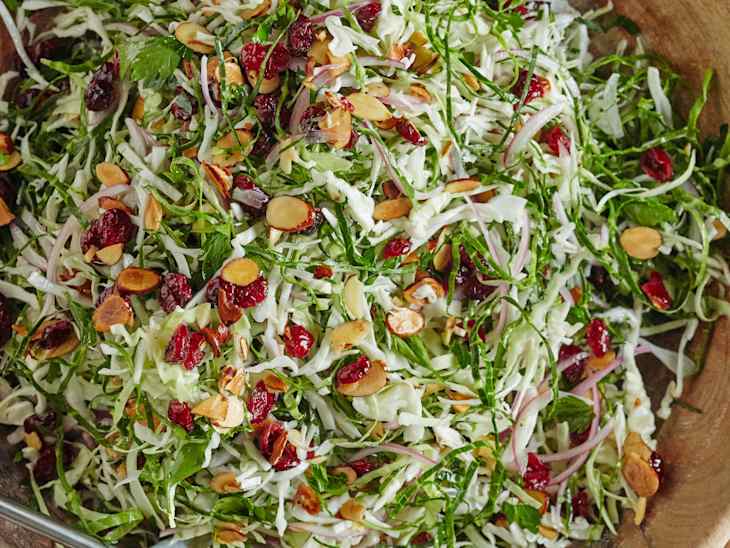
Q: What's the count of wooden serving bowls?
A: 1